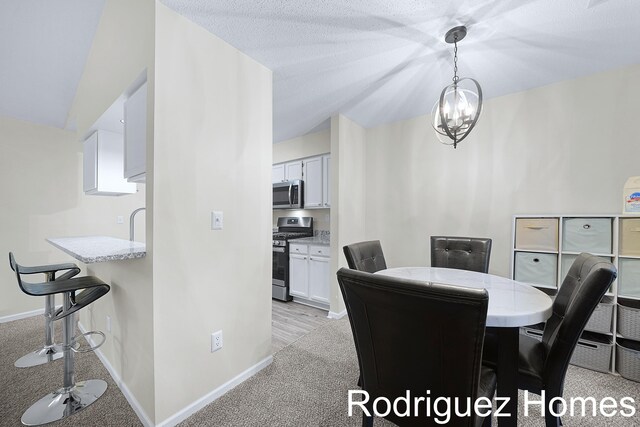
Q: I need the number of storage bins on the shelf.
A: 12